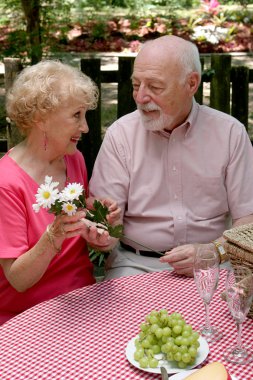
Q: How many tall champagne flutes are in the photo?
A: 2